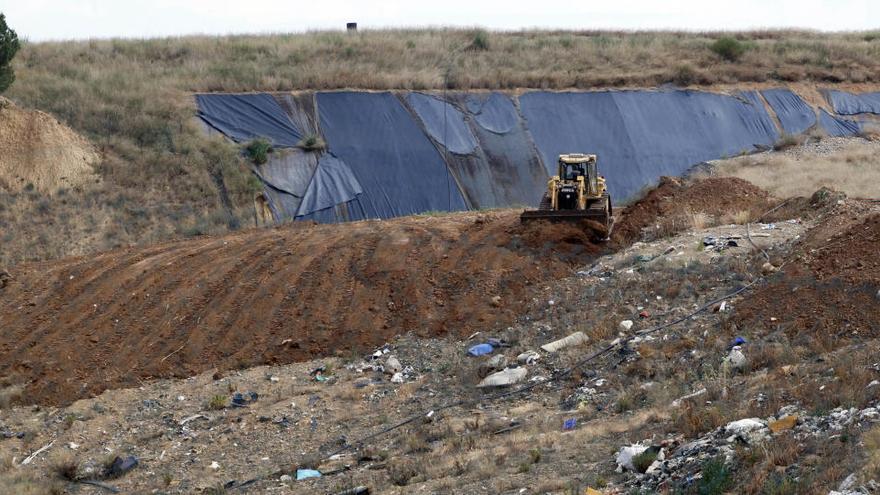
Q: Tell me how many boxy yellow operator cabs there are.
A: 1